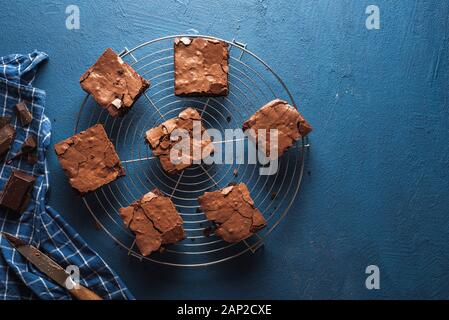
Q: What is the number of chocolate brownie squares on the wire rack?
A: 7